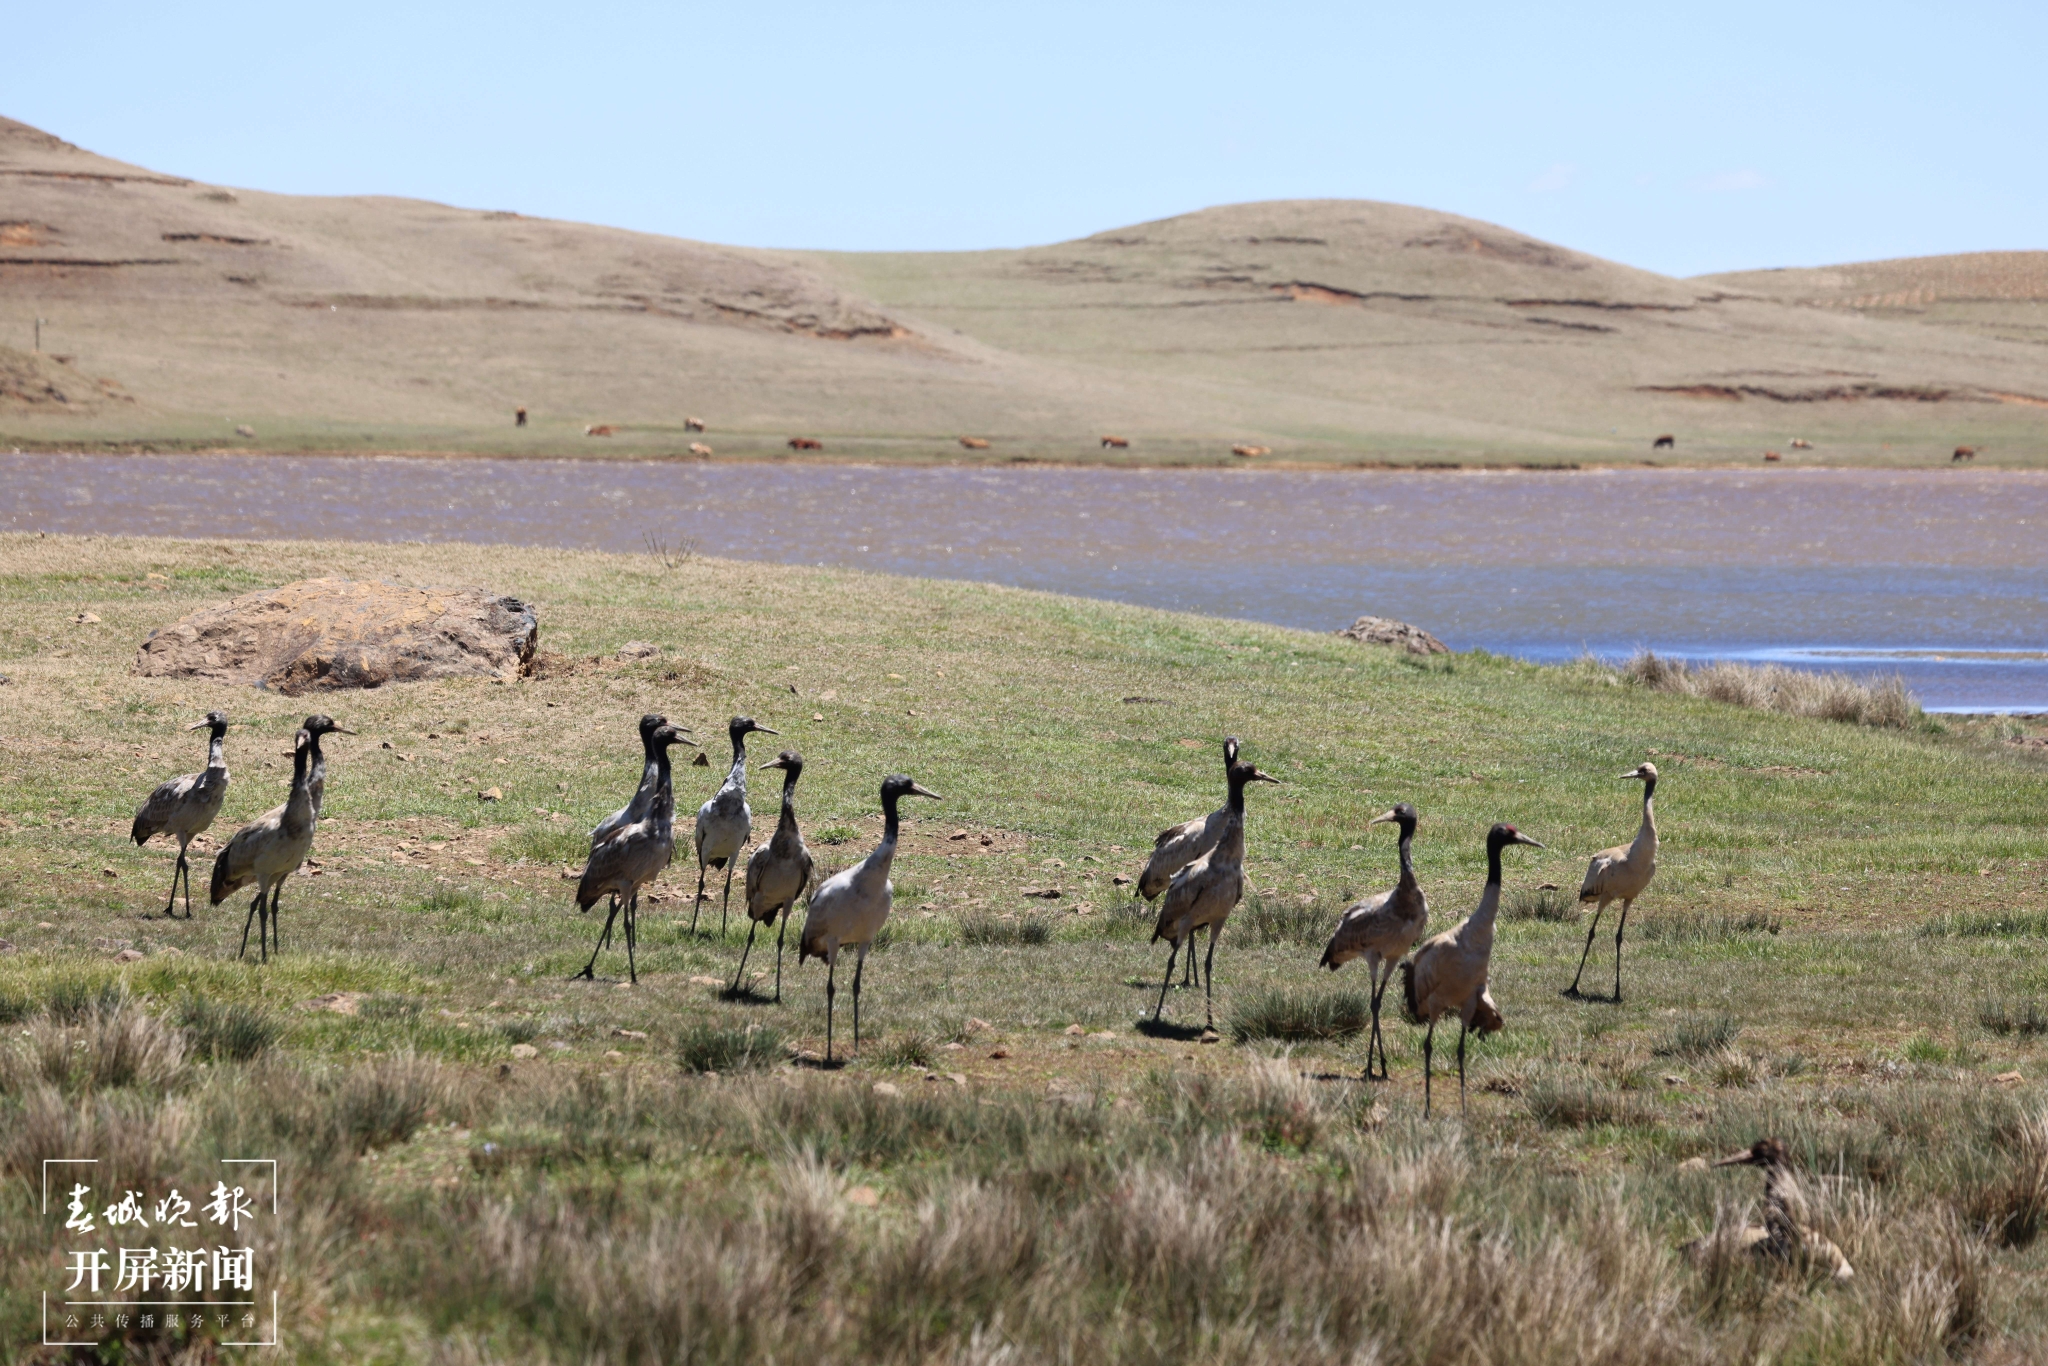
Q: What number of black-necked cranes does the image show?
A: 14